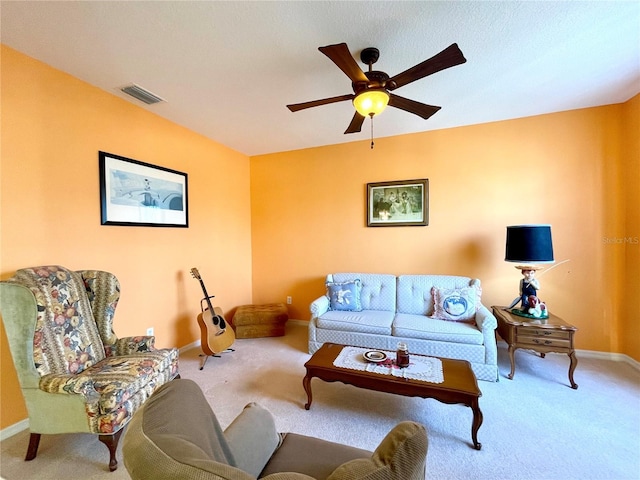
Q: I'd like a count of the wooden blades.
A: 5